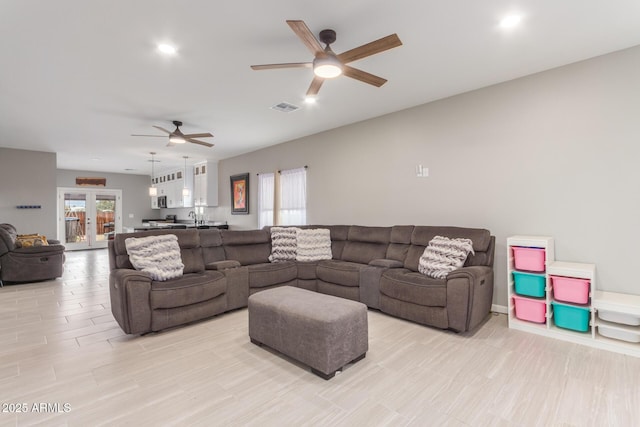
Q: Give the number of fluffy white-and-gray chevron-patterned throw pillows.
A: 4